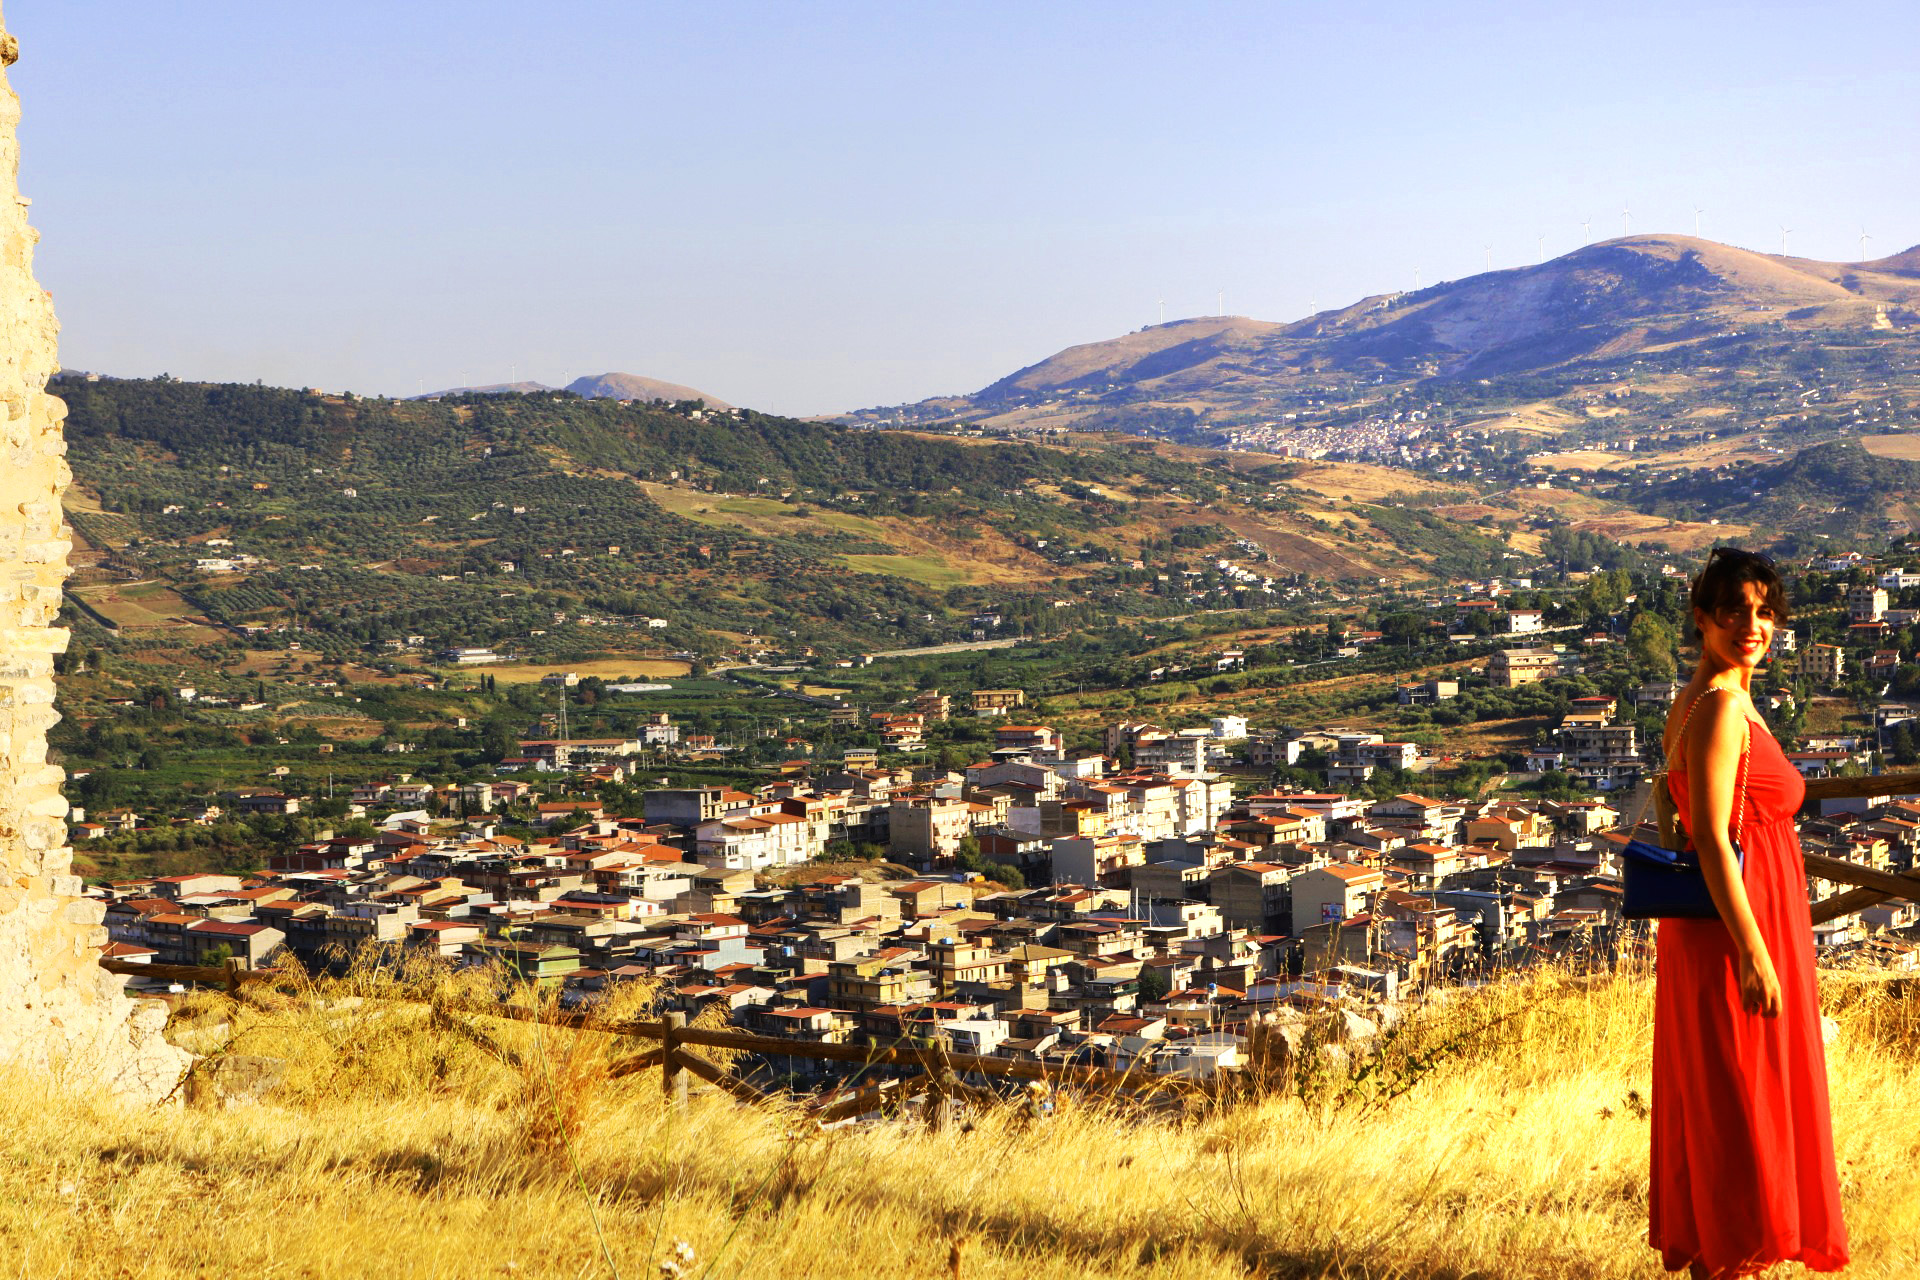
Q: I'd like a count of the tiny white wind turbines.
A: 15